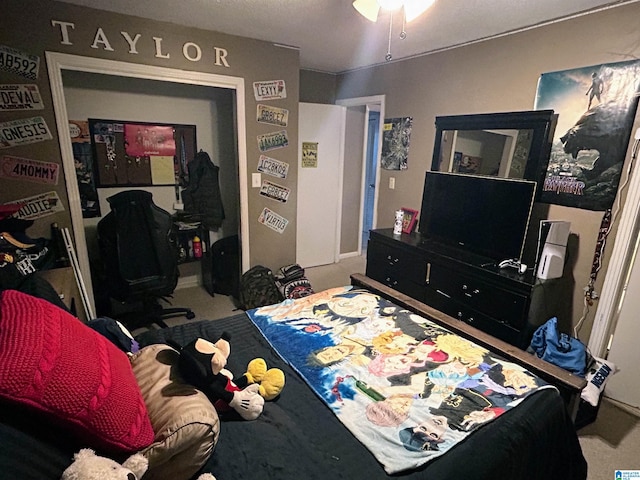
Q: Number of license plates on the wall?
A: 11